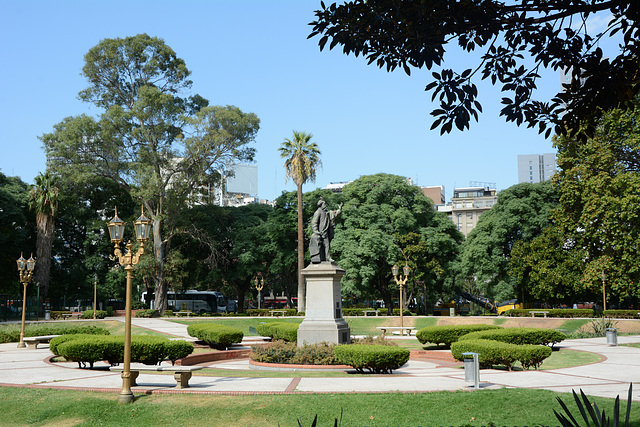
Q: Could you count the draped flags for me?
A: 0